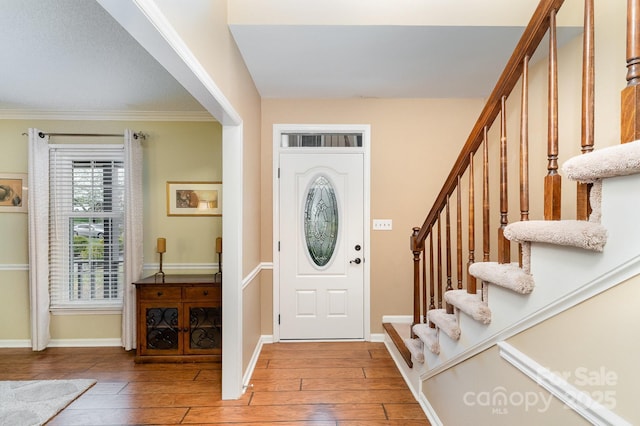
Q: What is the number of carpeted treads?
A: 7